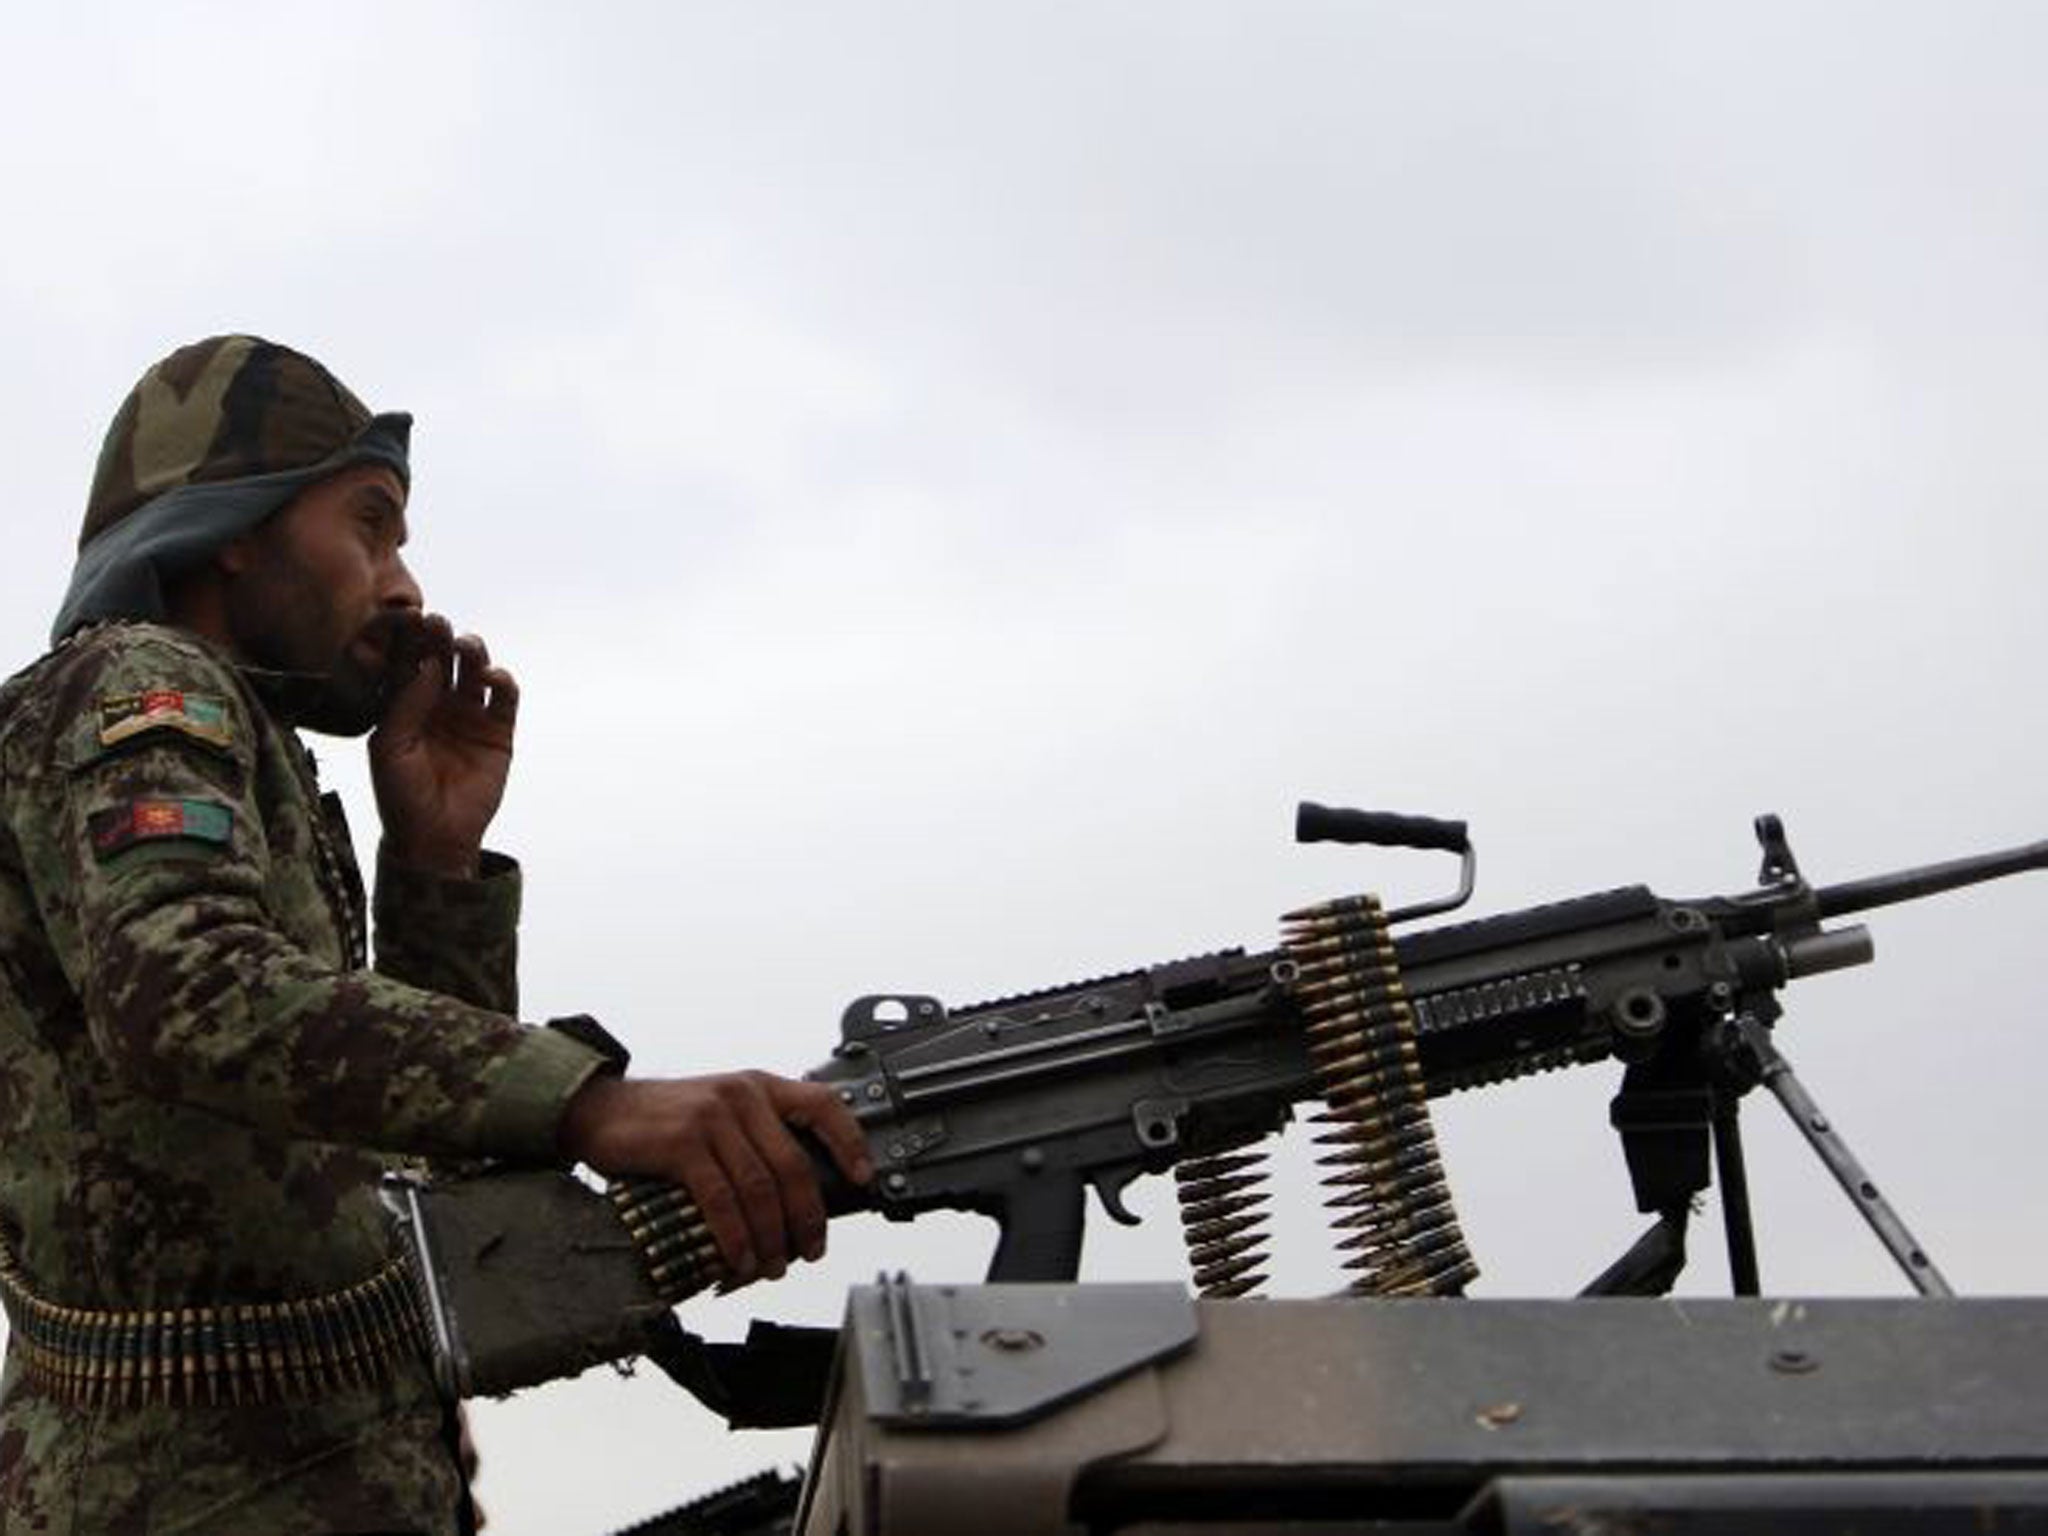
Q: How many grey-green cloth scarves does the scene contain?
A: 1